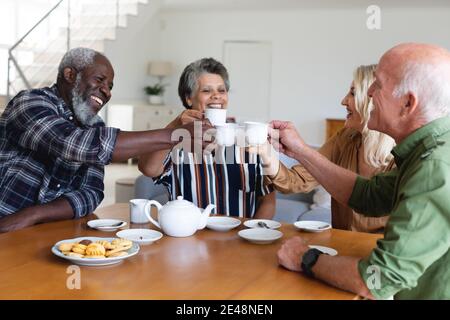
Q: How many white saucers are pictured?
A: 7